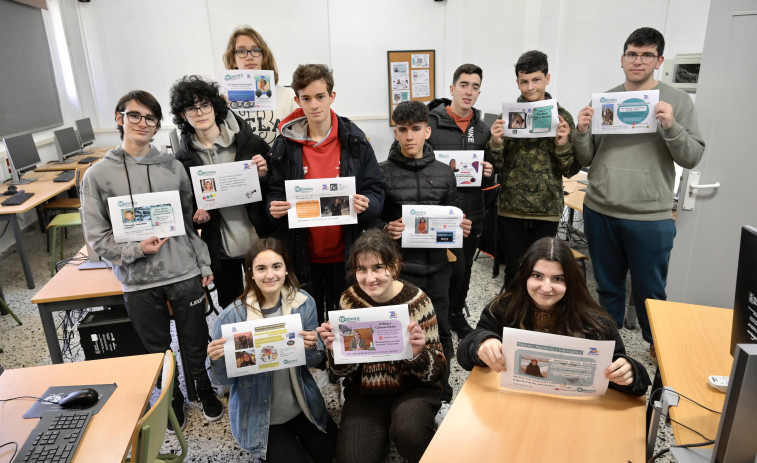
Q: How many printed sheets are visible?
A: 11